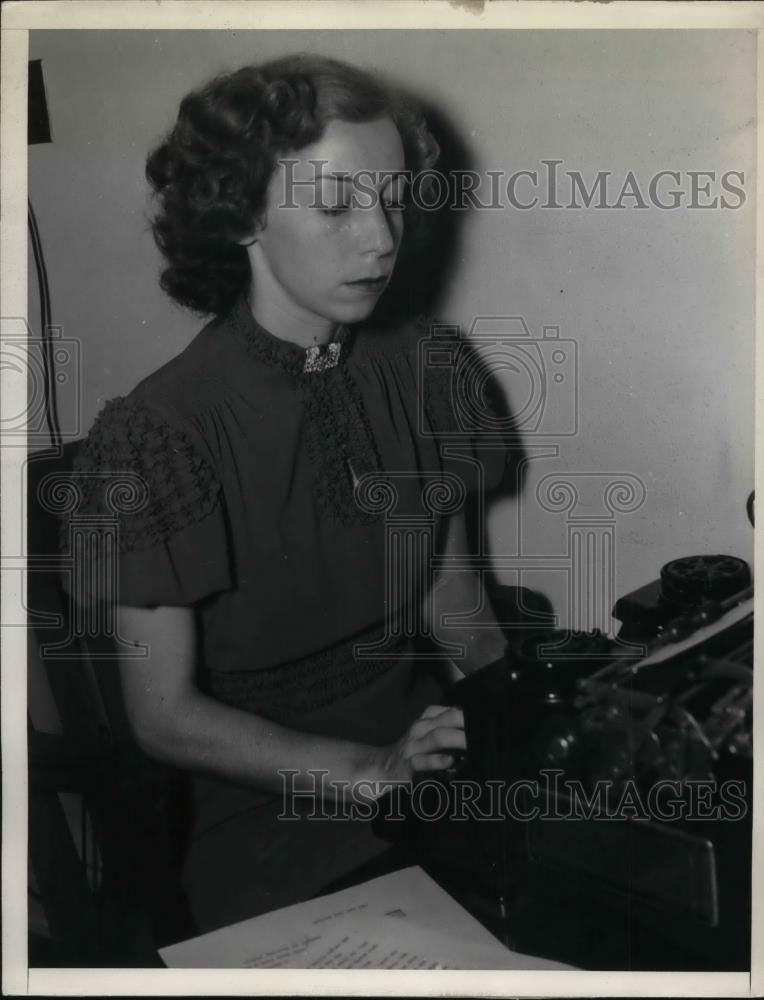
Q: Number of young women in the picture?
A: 1